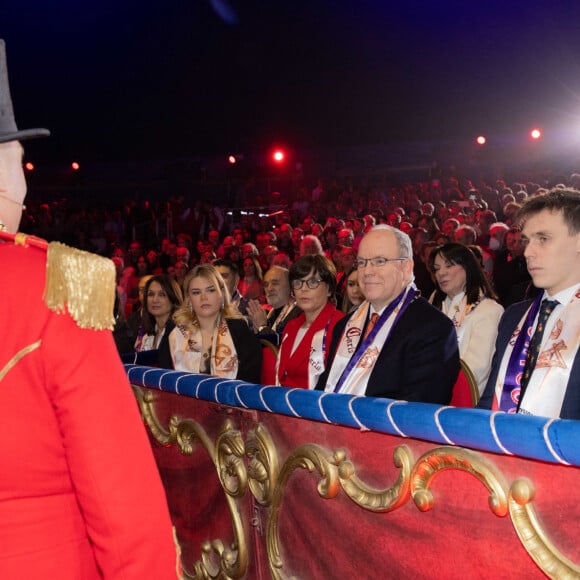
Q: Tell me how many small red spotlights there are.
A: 6